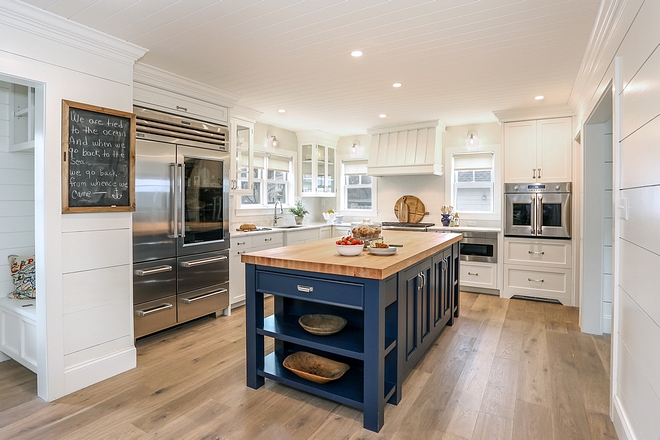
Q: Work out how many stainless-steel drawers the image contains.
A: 4